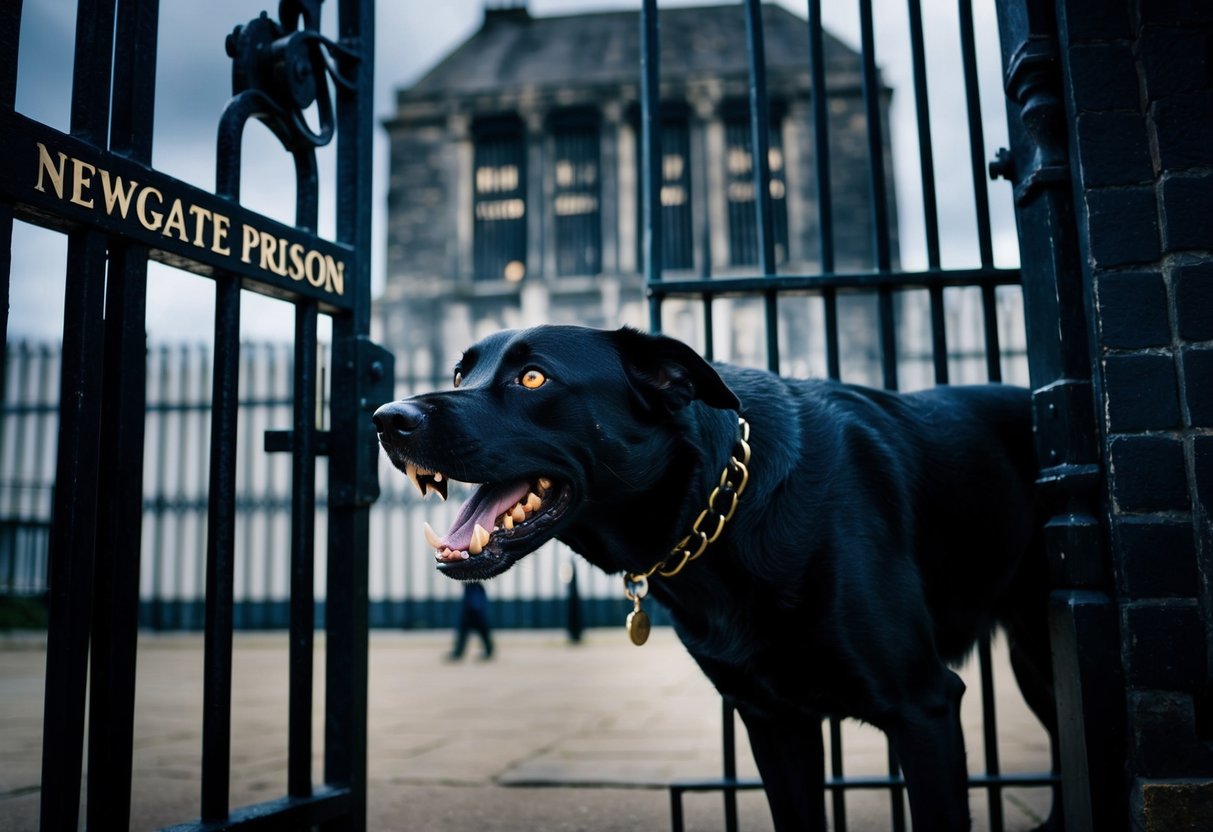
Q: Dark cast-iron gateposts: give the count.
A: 1